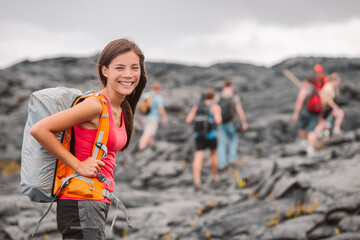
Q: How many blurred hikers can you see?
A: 6